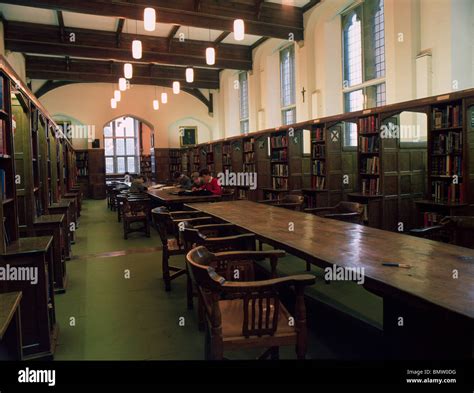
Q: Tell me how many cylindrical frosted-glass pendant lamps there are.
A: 12